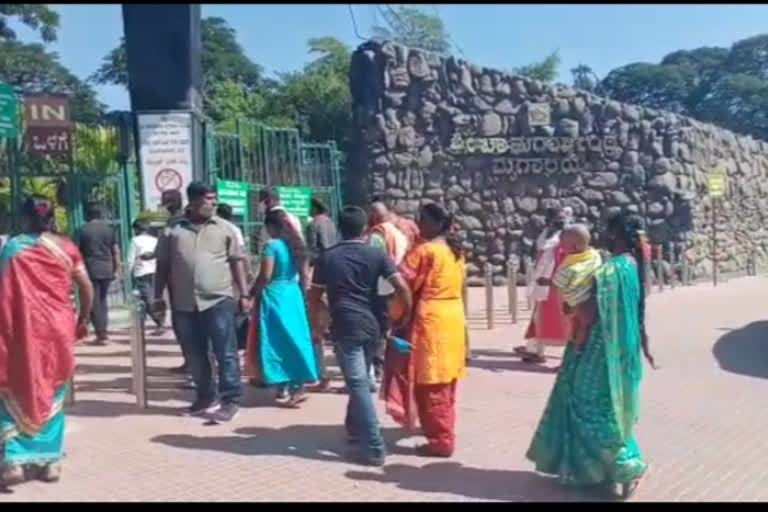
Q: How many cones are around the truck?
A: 0